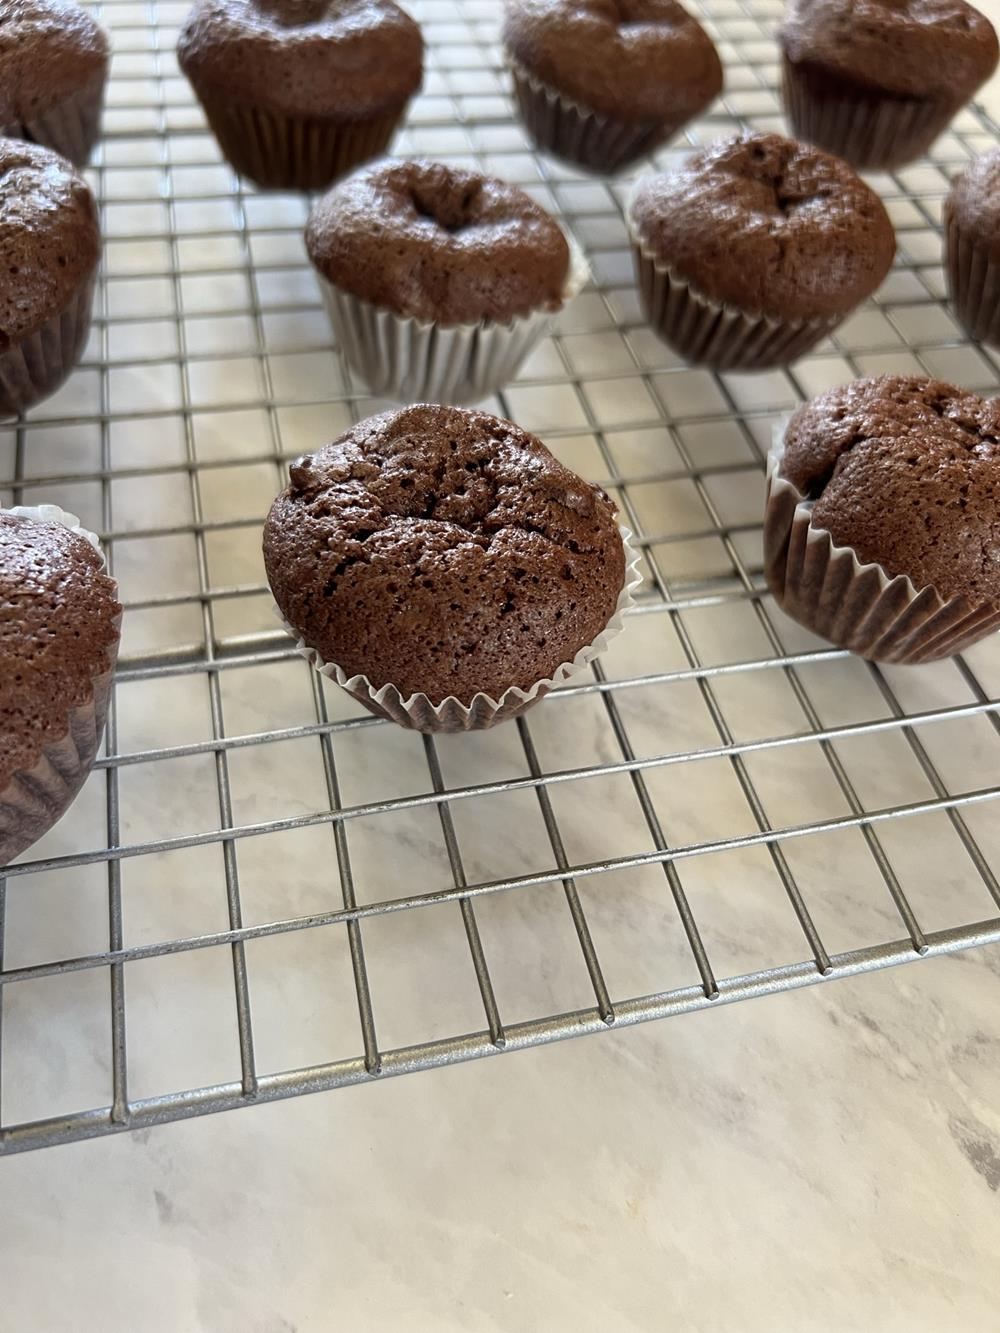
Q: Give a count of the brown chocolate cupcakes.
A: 11